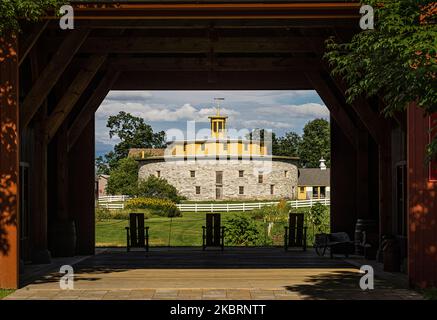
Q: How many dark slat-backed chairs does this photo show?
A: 3